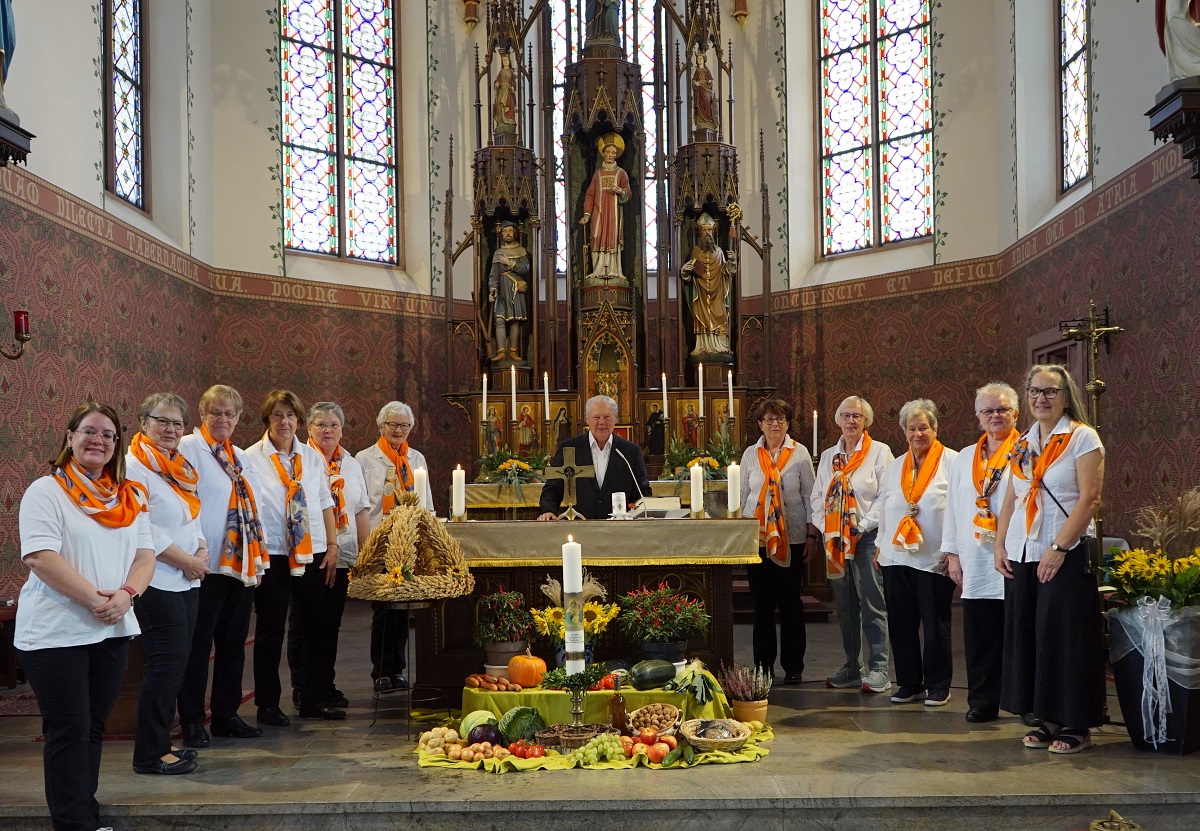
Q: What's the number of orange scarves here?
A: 11